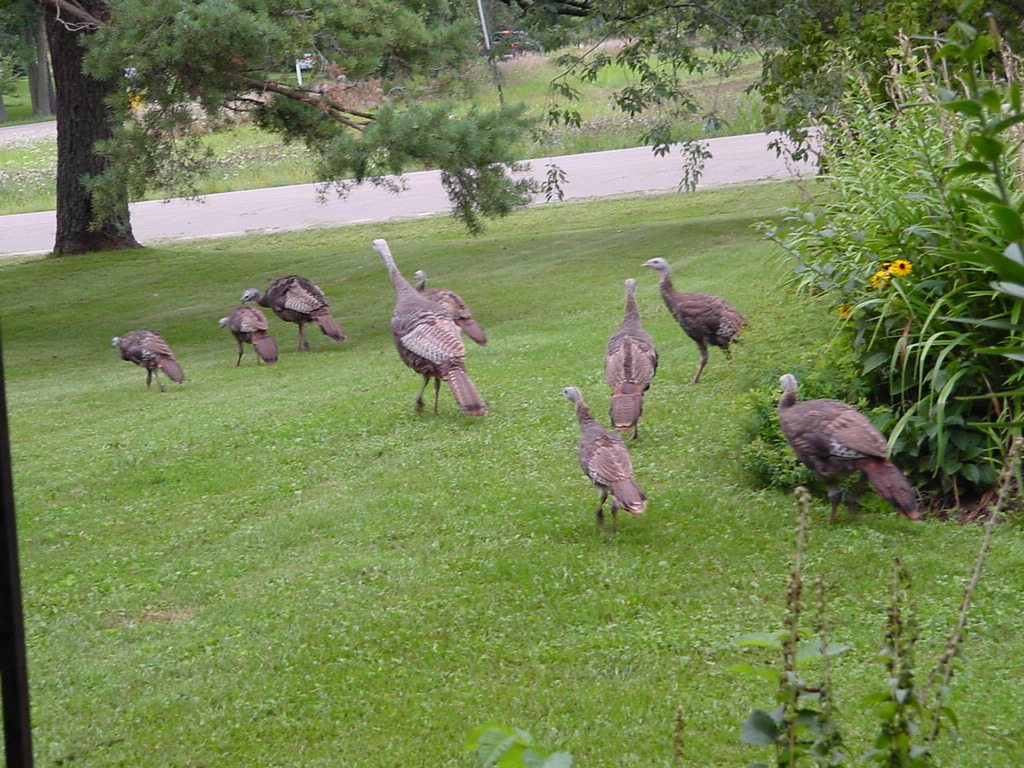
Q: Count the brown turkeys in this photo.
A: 9